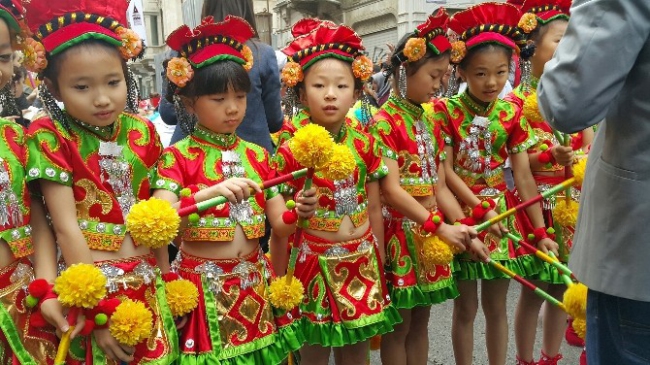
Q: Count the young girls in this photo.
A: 7